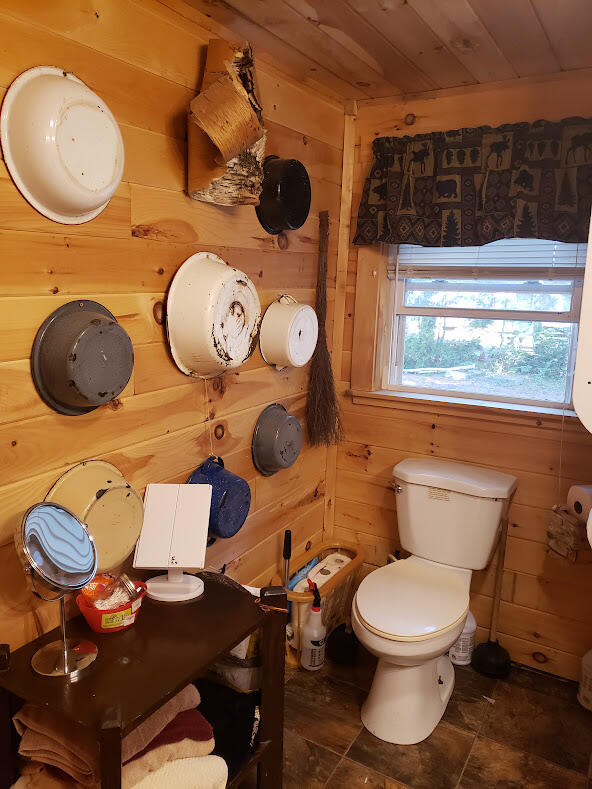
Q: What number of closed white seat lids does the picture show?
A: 1